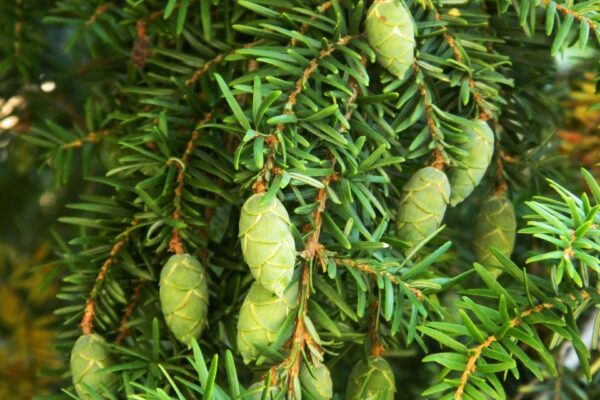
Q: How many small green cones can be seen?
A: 11